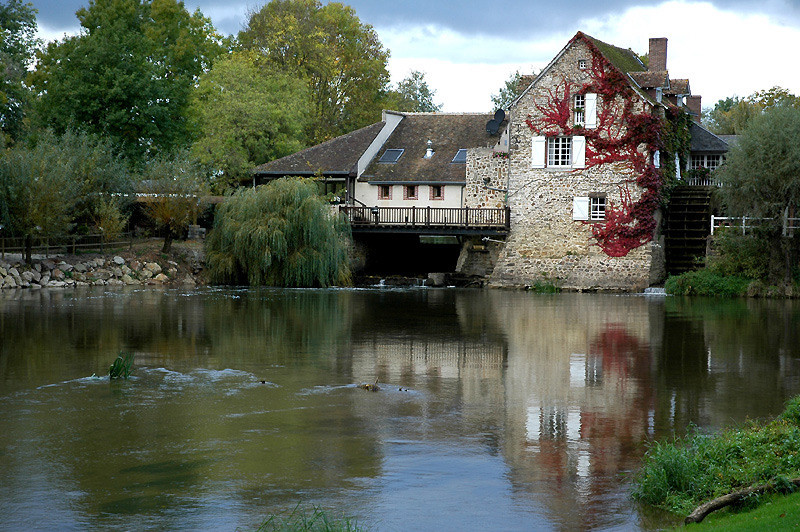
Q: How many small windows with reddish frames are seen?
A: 3